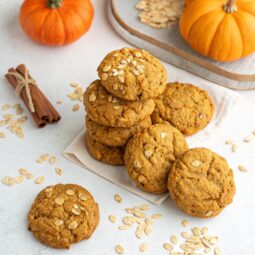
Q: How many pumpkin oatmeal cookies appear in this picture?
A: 8